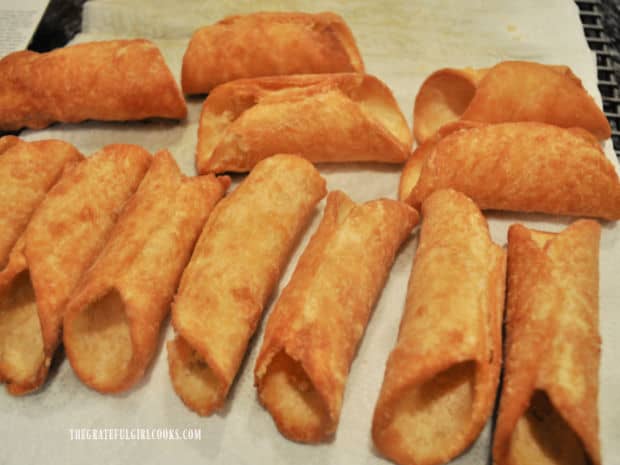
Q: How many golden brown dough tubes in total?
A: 12